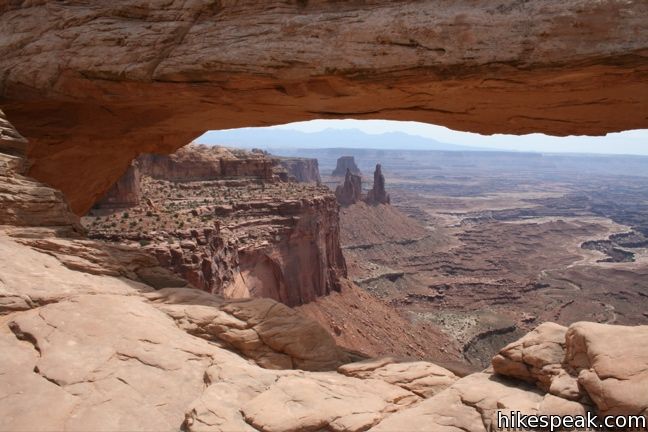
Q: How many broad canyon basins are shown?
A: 1